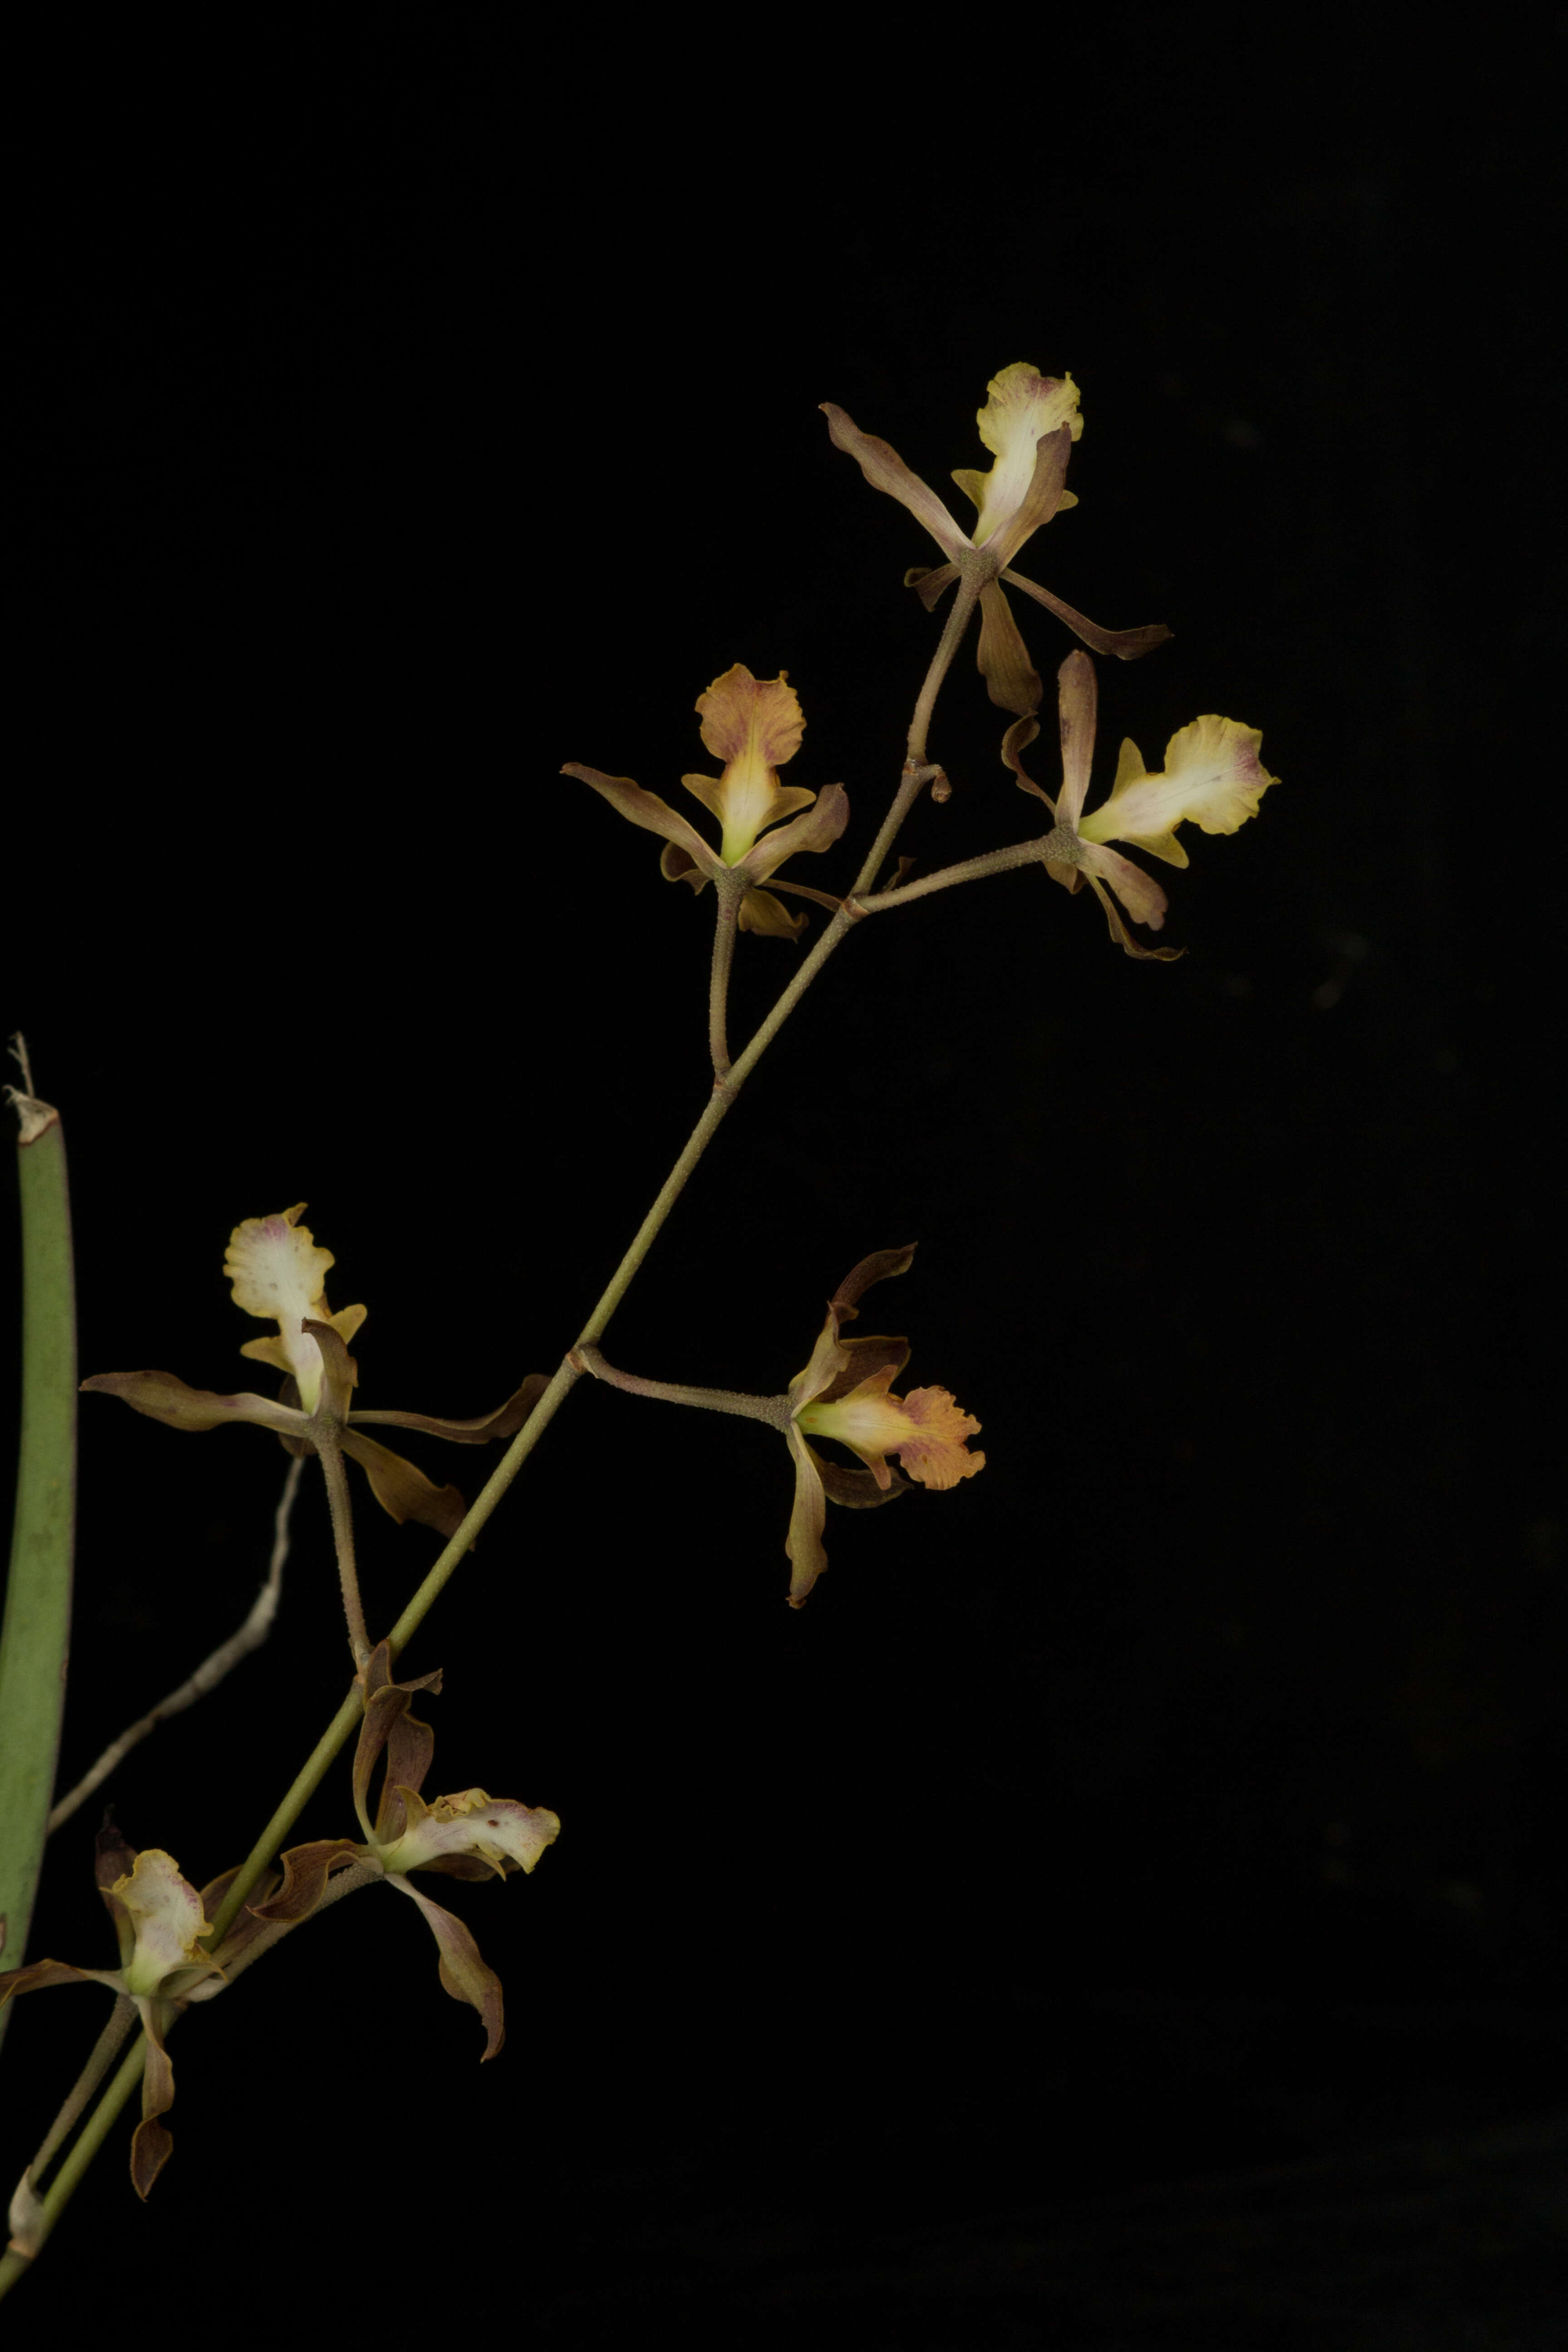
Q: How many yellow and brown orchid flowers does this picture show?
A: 7